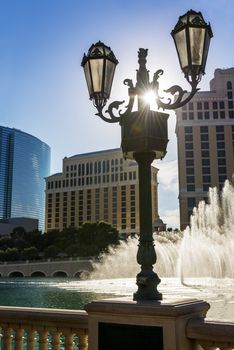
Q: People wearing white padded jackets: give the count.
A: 0